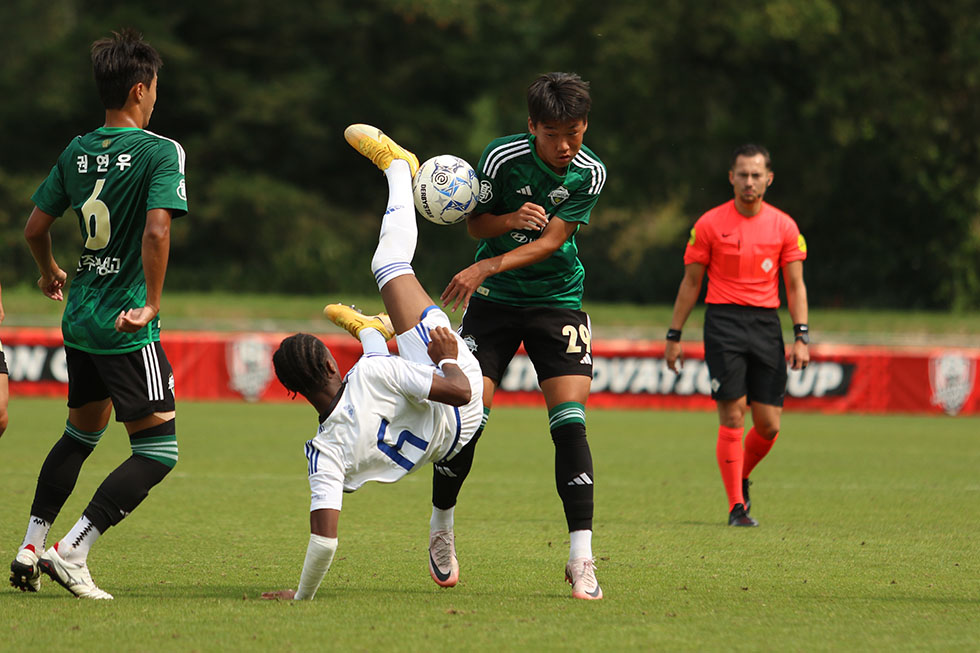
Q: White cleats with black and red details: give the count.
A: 2